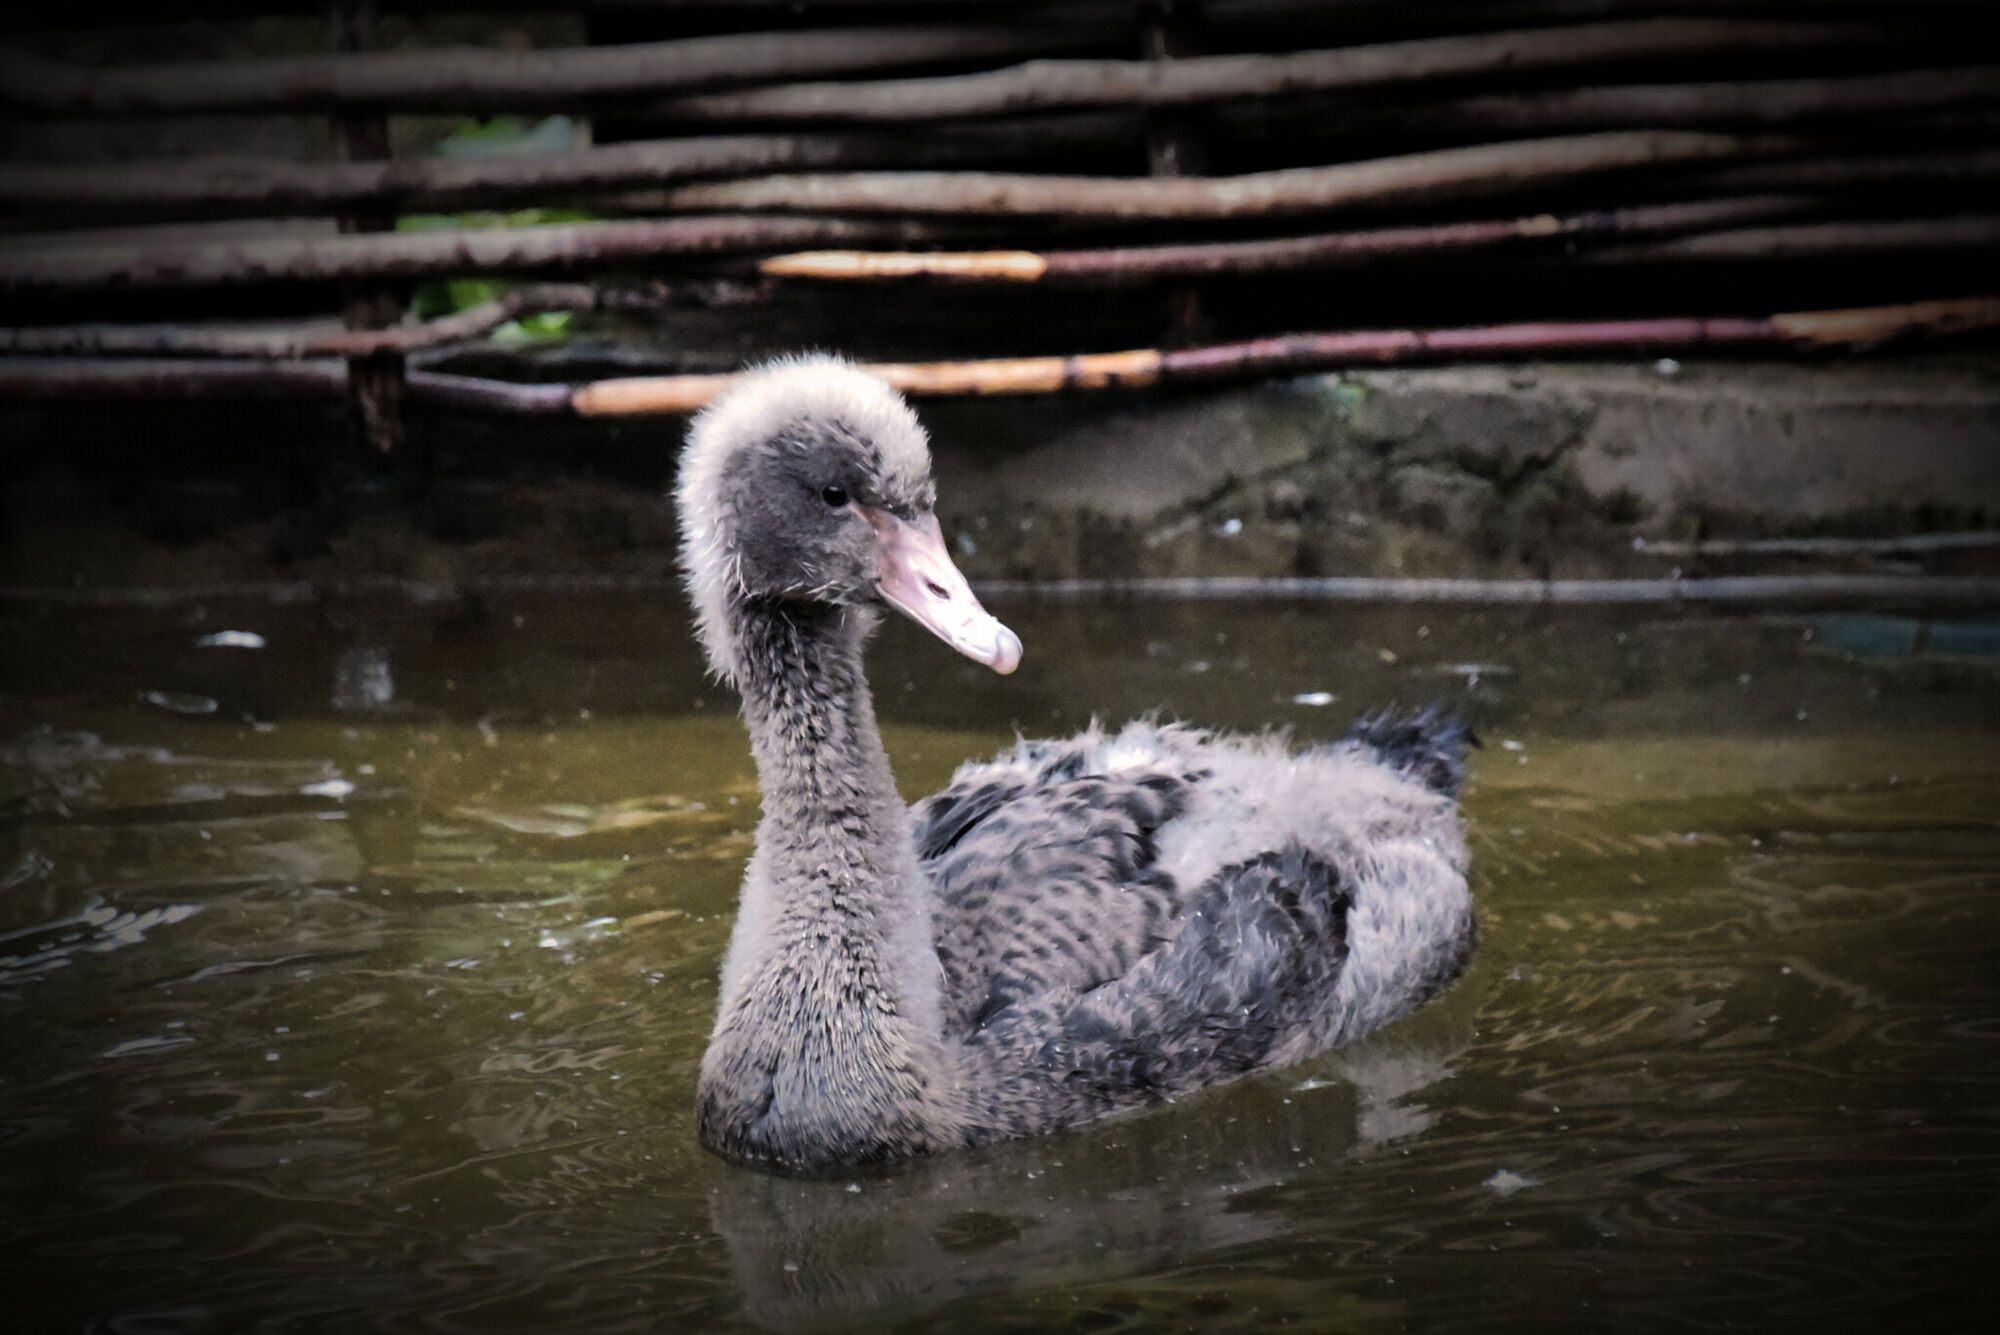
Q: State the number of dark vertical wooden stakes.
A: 2